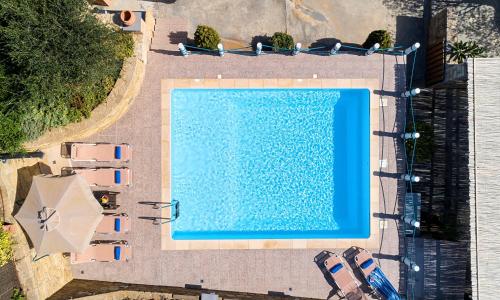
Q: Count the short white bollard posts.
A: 12